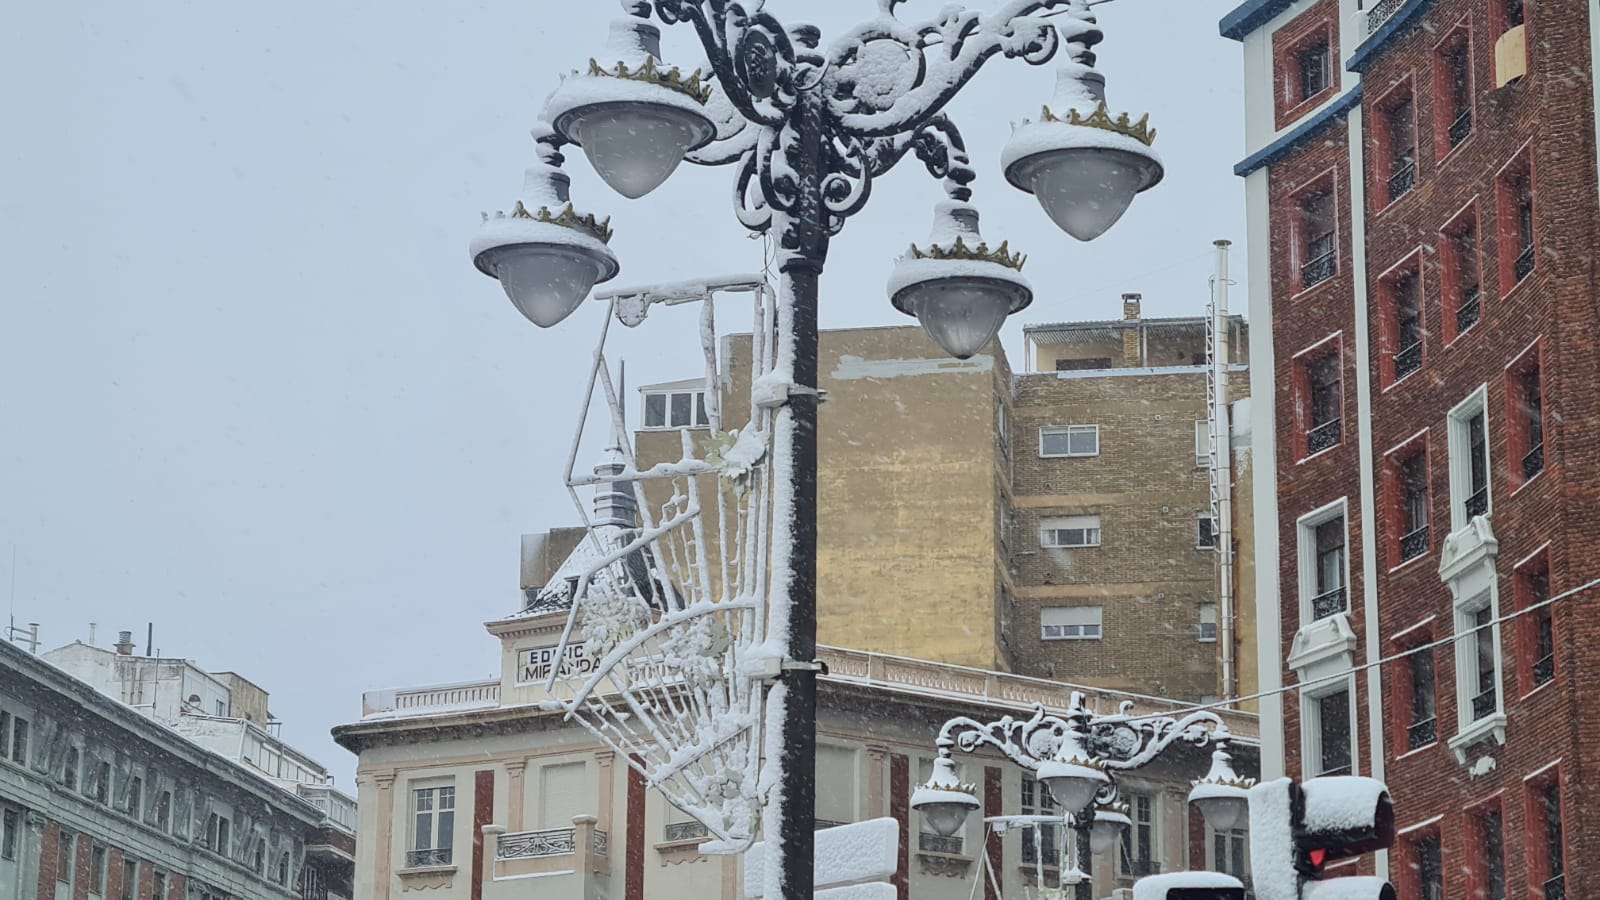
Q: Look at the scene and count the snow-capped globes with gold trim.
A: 8